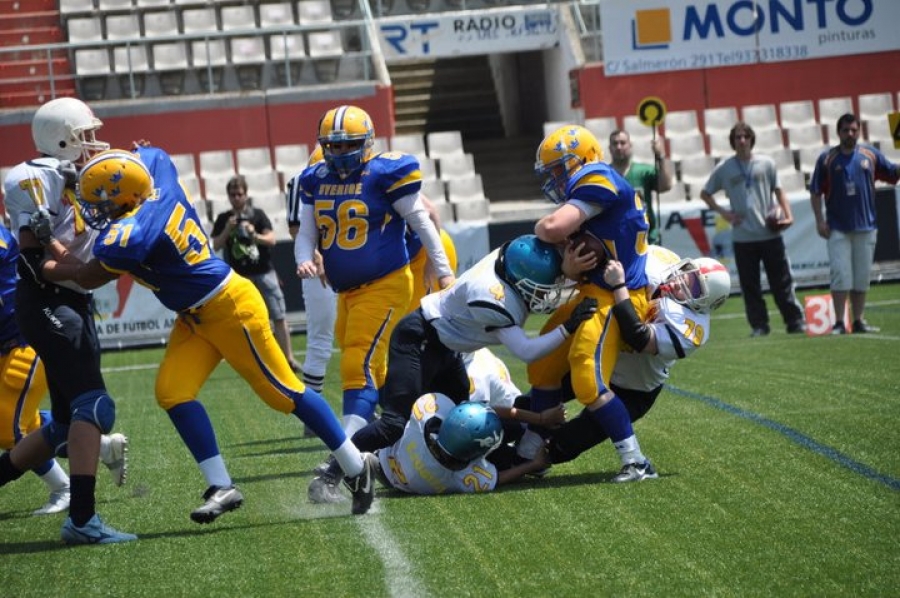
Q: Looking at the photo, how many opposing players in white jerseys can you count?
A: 5